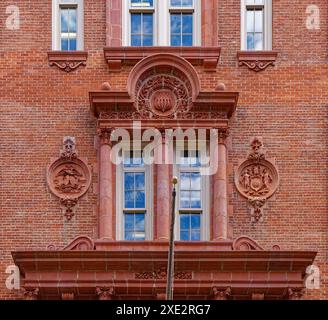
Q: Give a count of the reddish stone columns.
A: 3